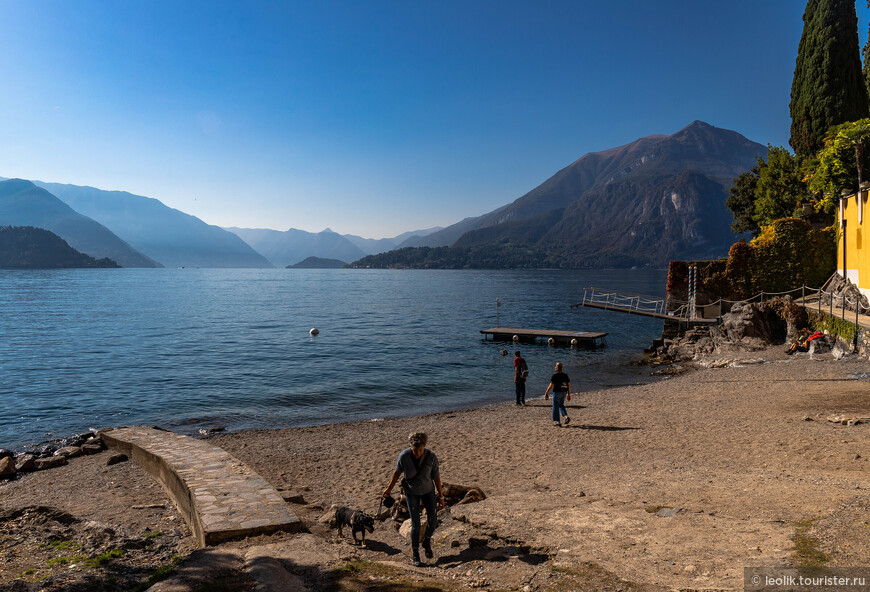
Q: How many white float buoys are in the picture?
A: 4